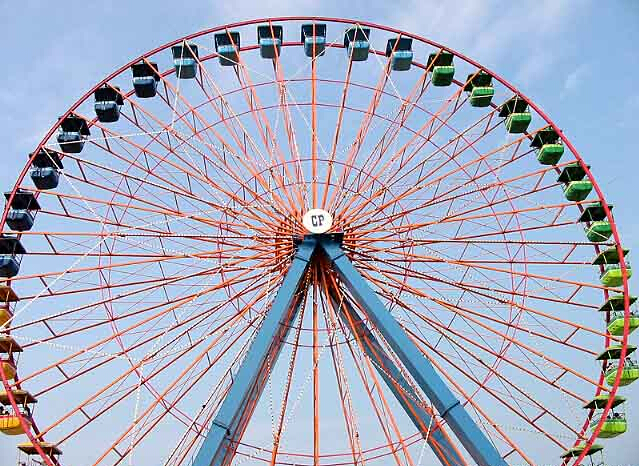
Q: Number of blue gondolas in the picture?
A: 12